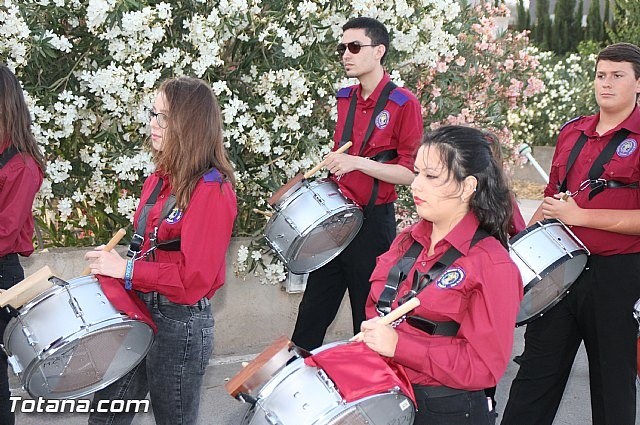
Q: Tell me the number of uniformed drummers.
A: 5